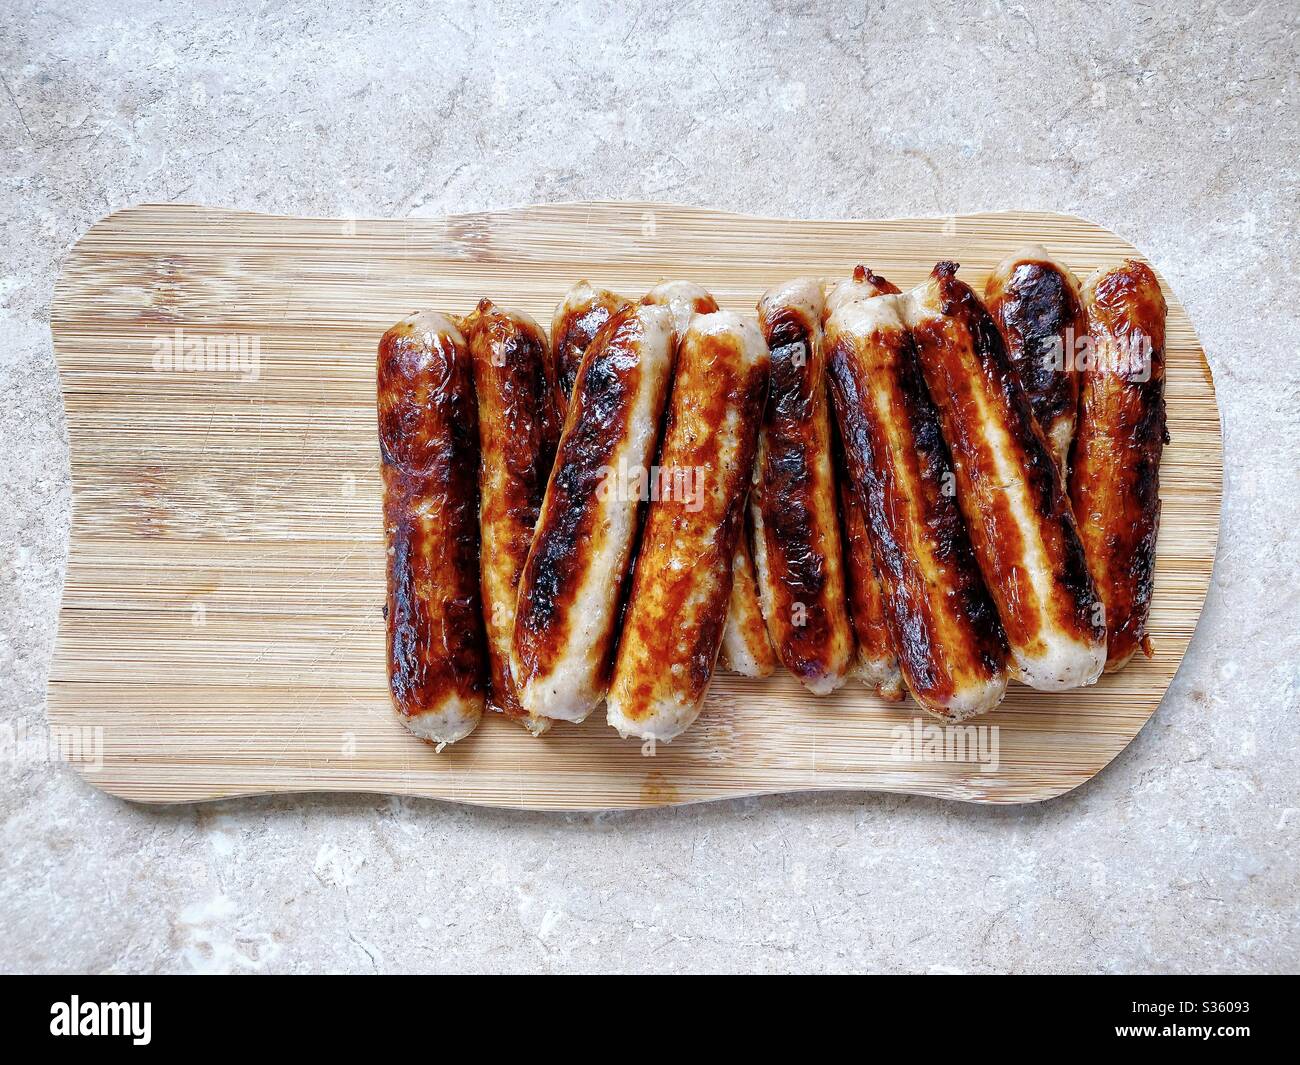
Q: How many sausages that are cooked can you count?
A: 12